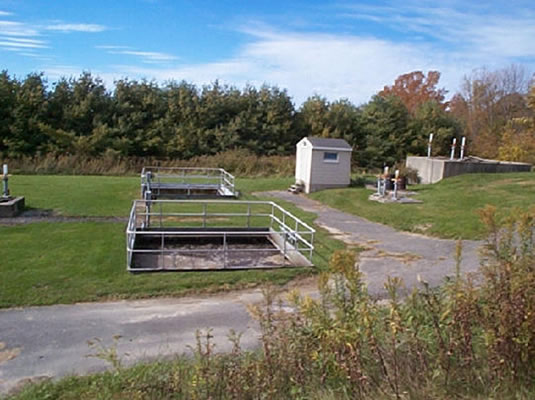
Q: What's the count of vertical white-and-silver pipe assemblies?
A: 6